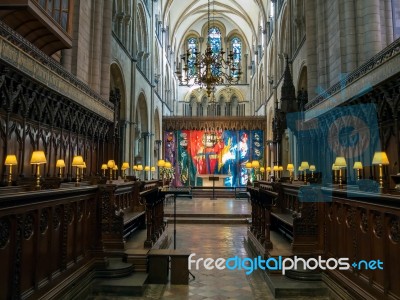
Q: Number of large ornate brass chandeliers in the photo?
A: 1